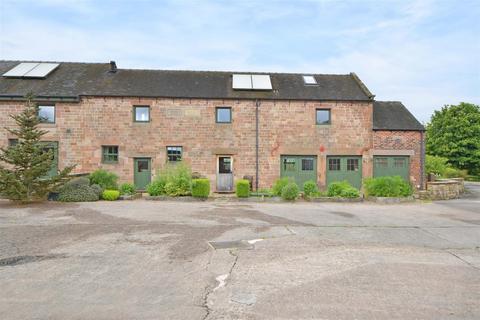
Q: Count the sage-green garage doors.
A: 3